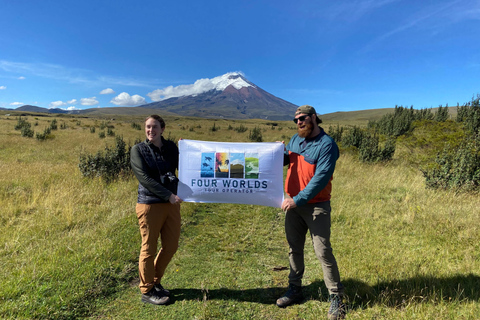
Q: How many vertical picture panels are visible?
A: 4